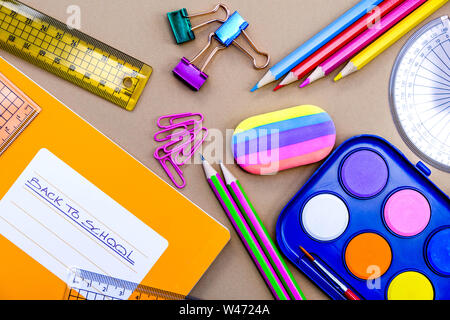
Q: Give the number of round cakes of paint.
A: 6